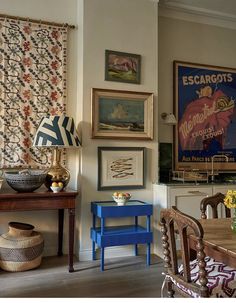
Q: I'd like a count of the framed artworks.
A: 4